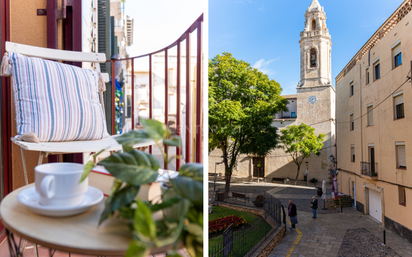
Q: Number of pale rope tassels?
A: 3